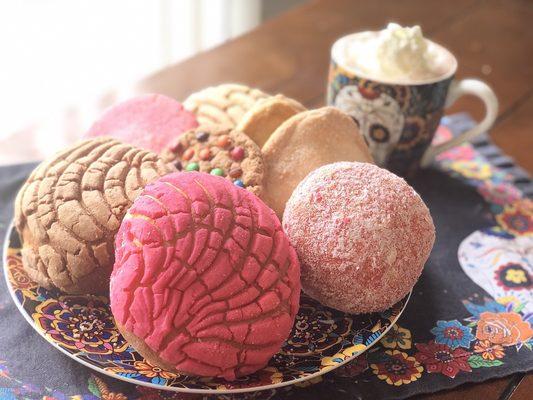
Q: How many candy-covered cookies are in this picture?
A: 1